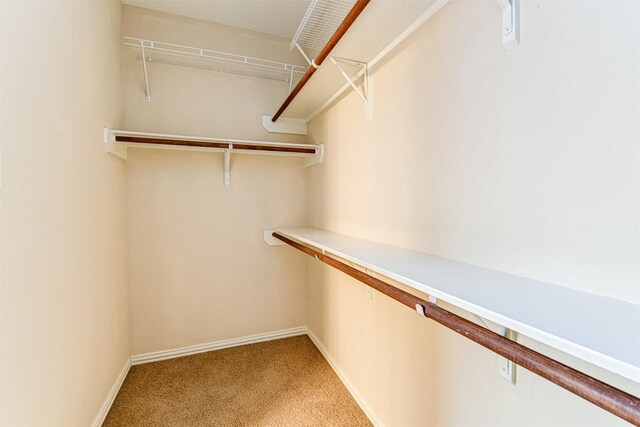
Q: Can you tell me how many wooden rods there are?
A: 3